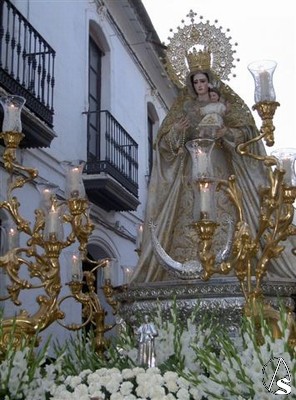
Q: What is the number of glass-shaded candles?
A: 13